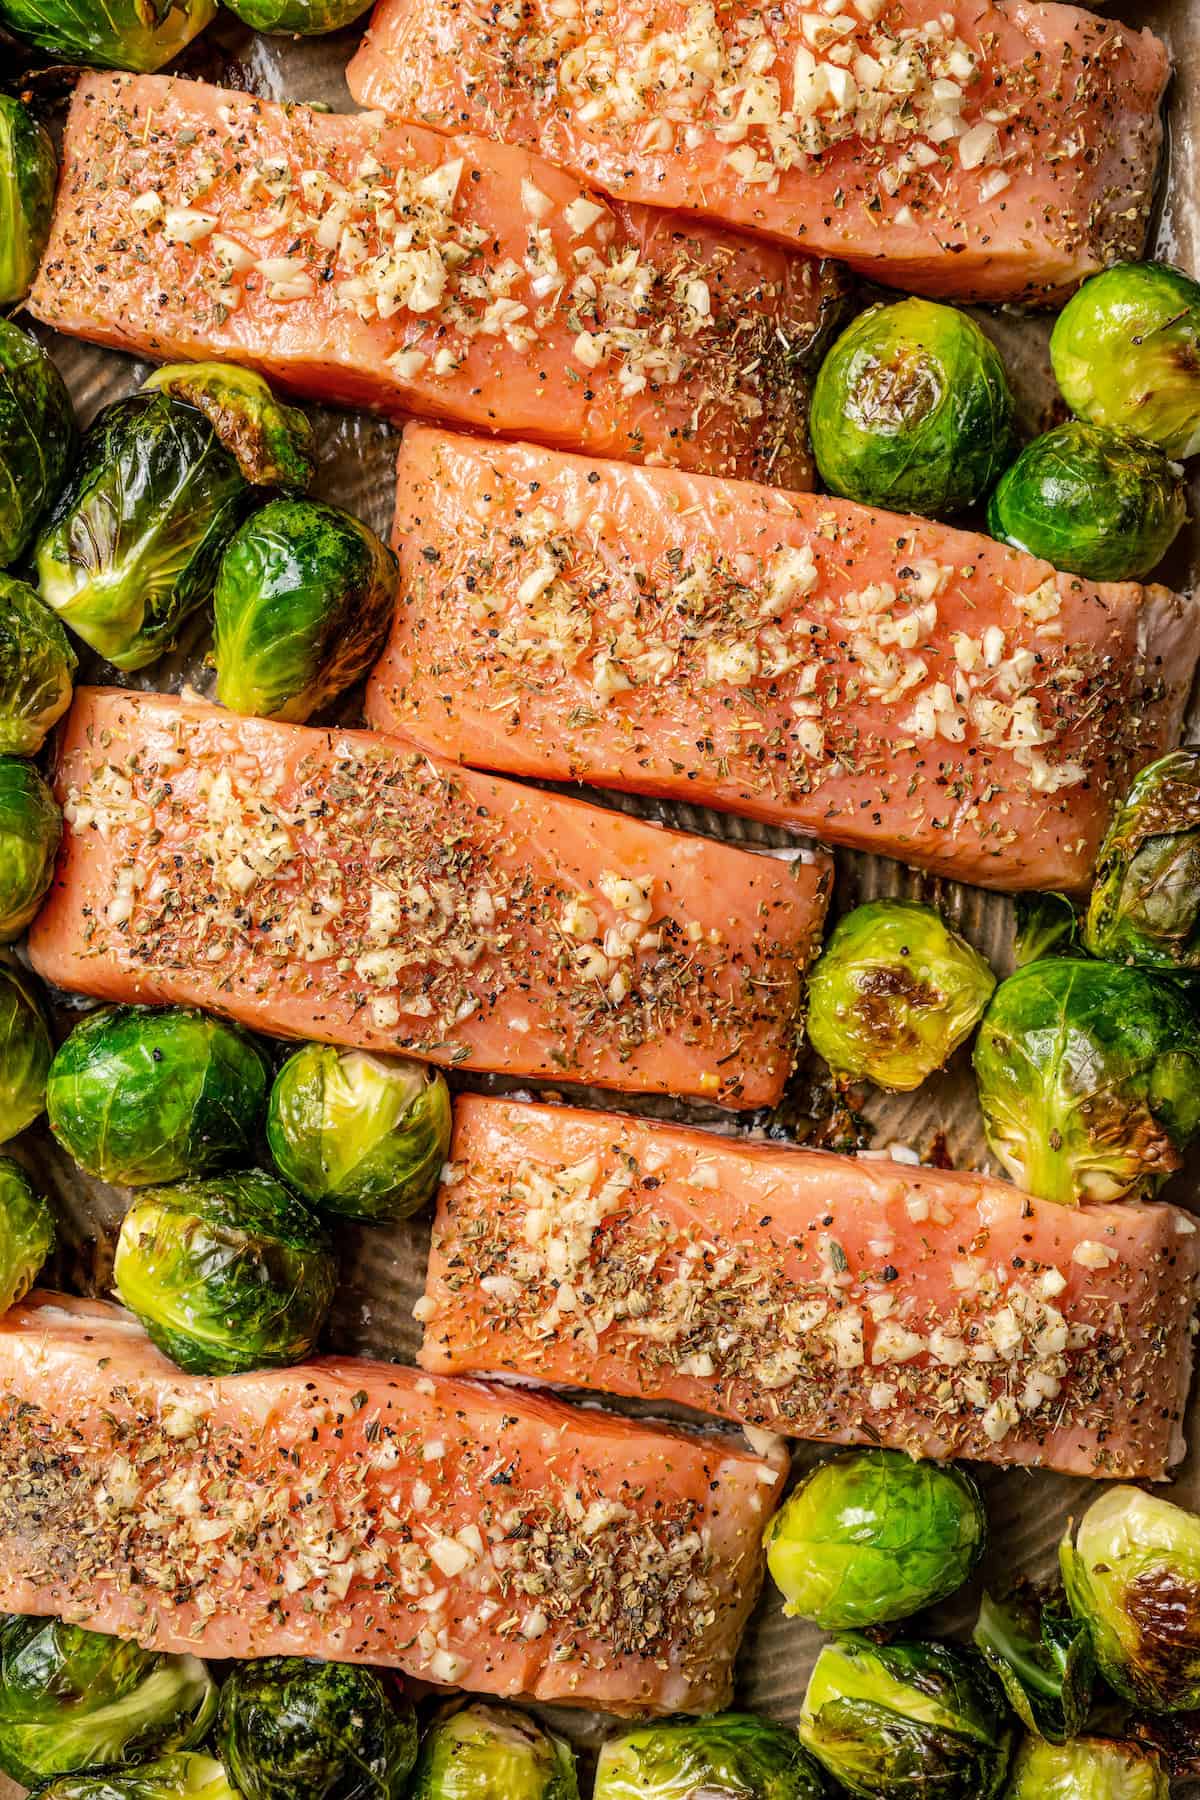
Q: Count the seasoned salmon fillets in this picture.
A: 6